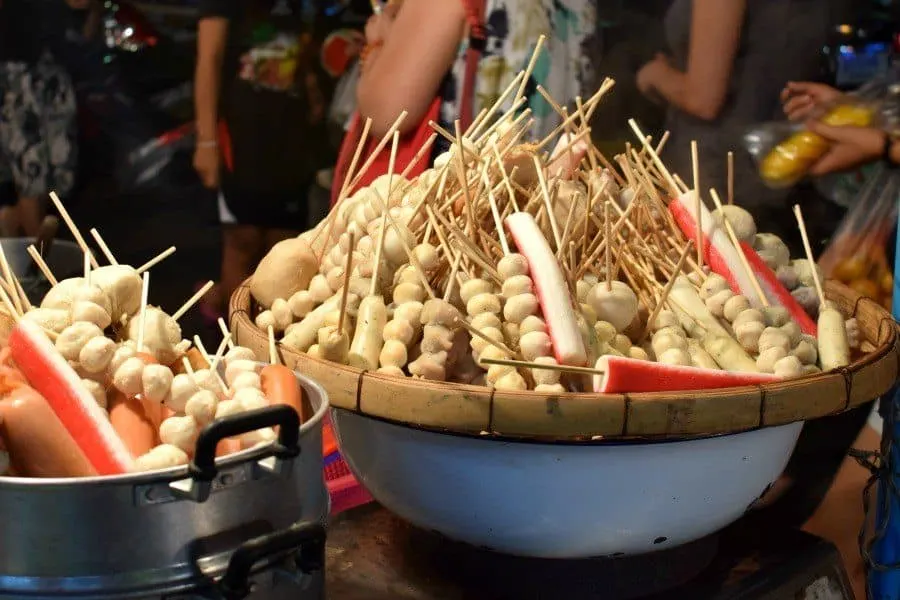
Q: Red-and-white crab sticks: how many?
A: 5